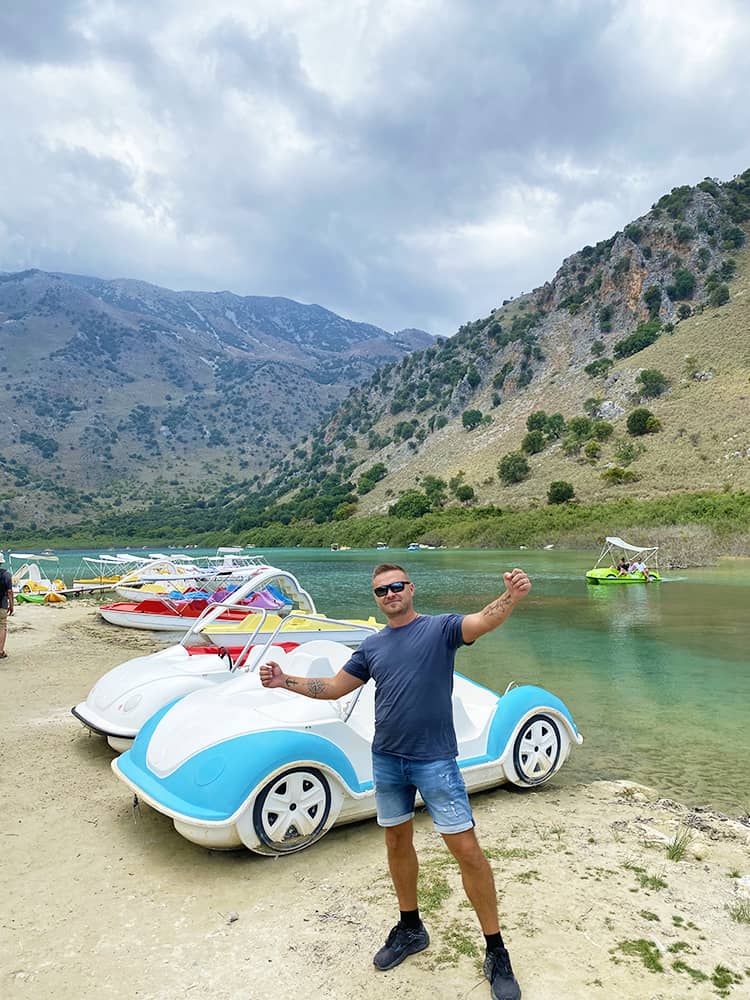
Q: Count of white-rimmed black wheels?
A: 2